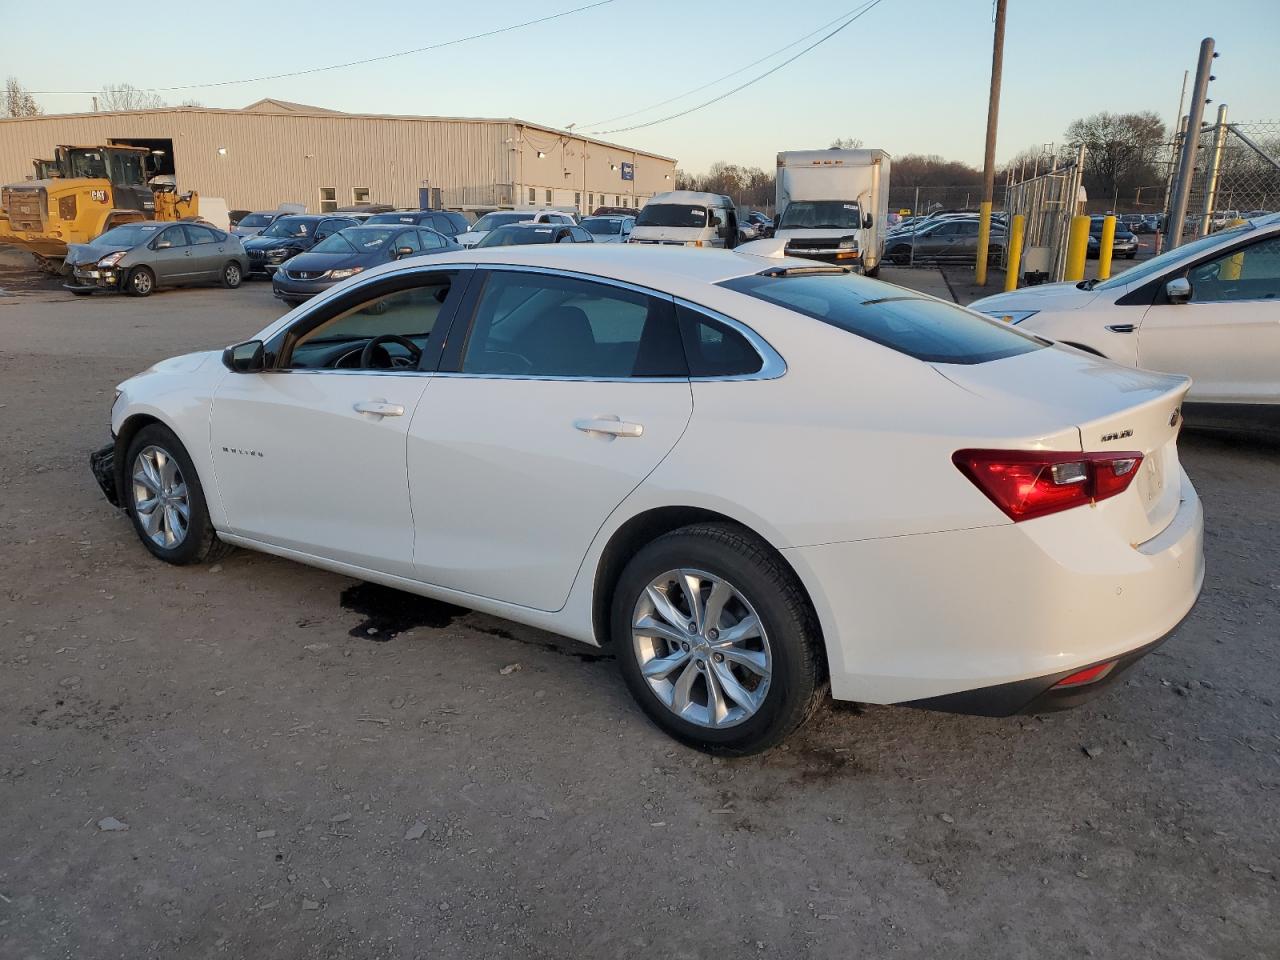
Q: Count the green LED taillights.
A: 0